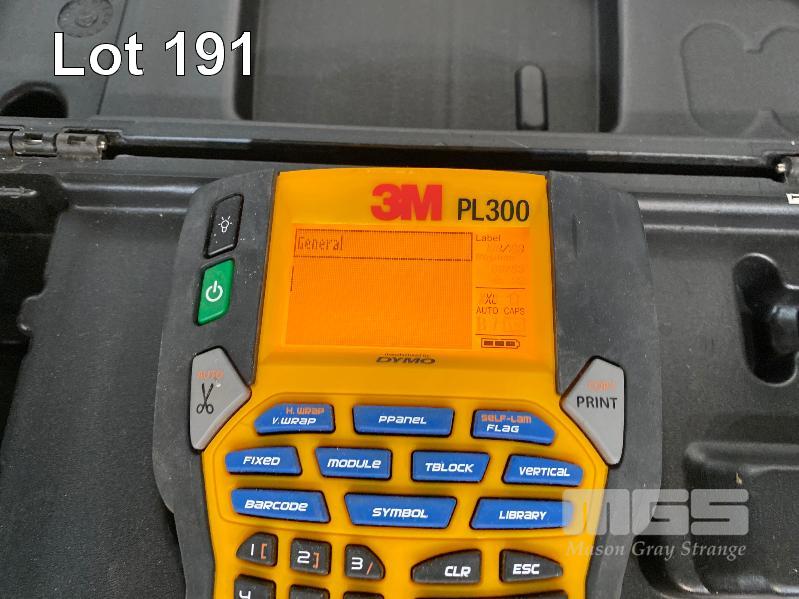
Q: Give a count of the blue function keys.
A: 10